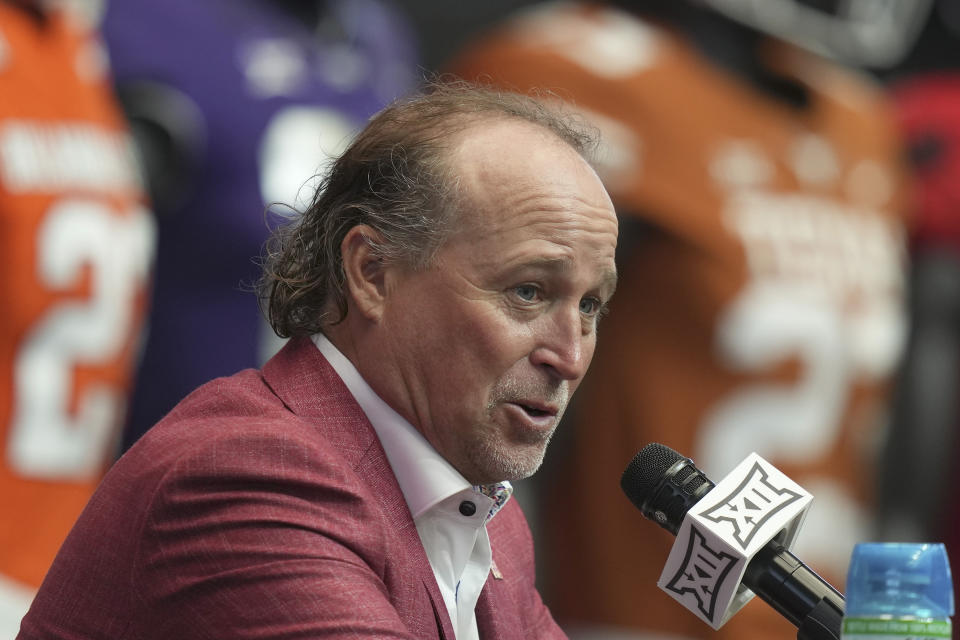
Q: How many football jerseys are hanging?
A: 4